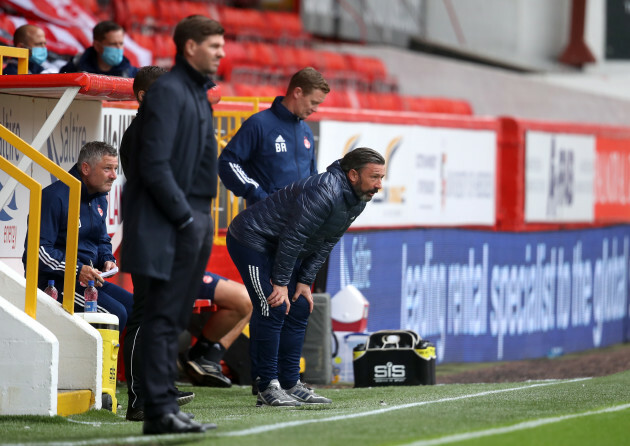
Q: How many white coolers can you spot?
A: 1